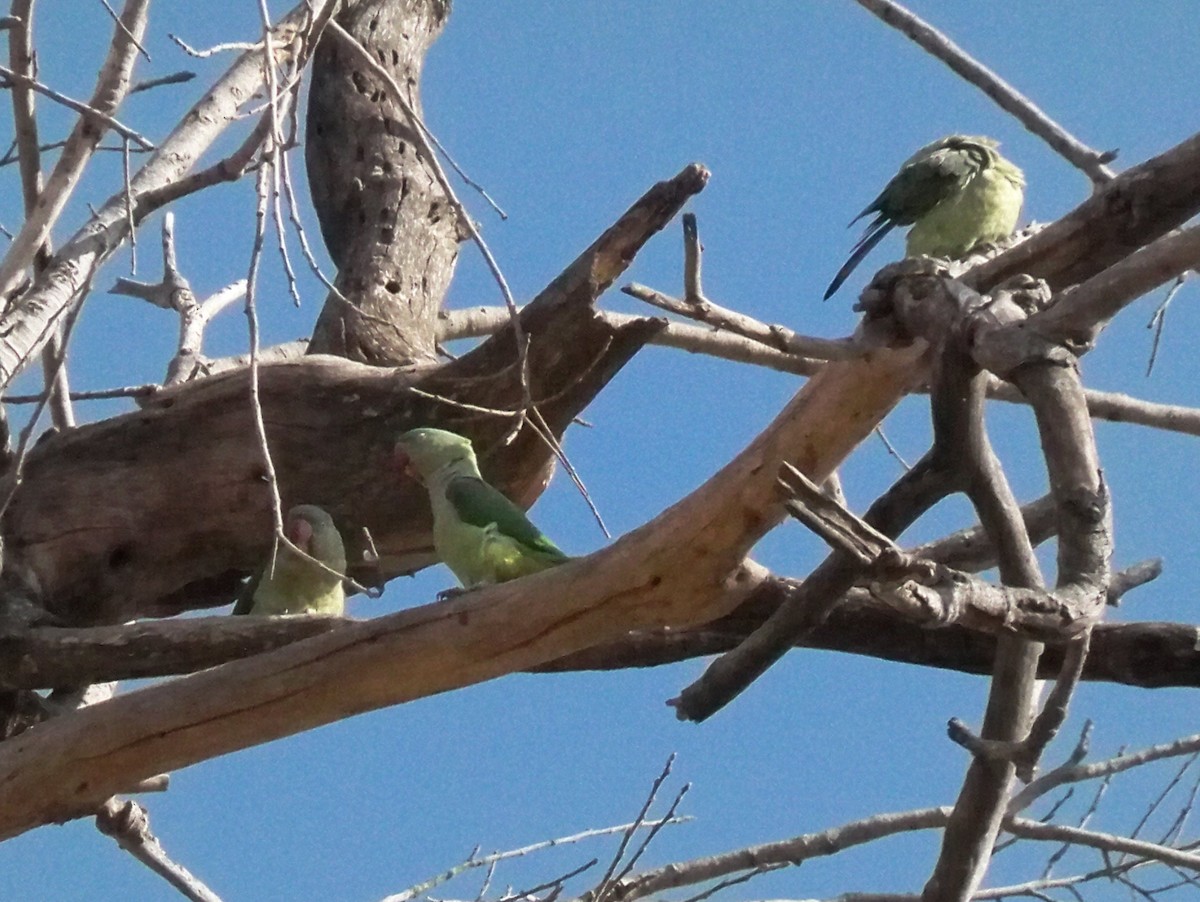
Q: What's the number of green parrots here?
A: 3